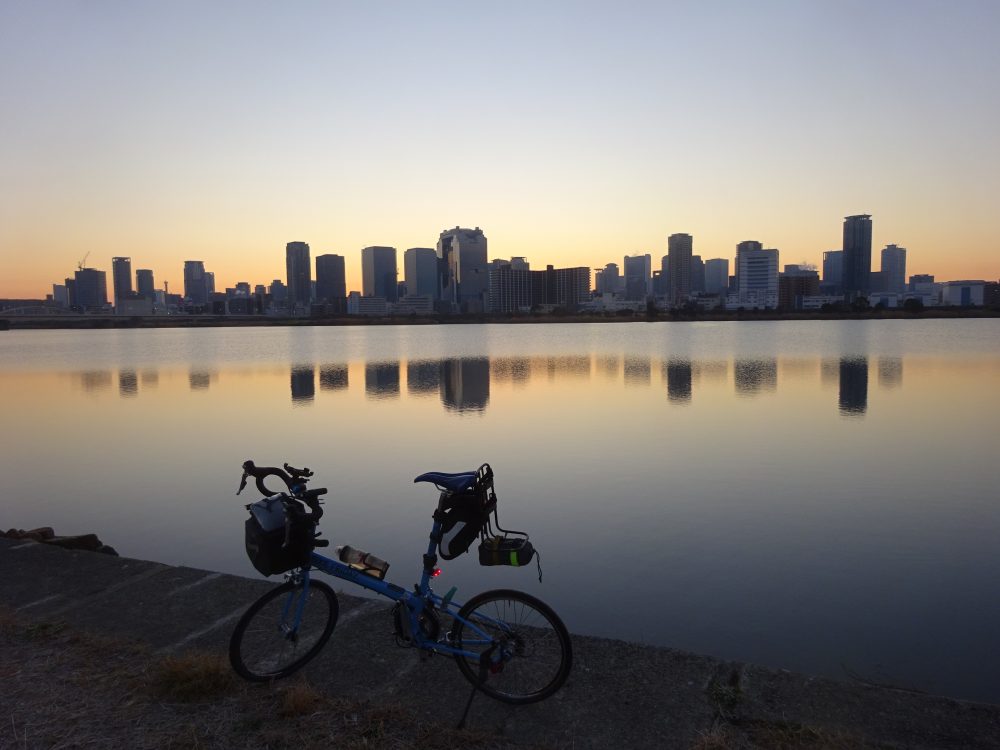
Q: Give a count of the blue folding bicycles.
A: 1